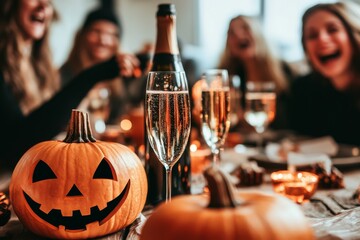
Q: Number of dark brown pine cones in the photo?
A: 2